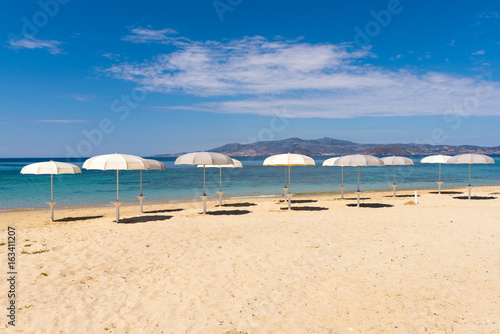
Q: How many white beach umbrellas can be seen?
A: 11